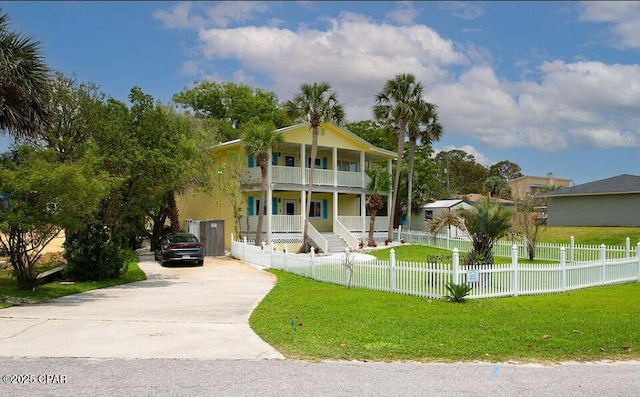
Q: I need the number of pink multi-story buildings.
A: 0